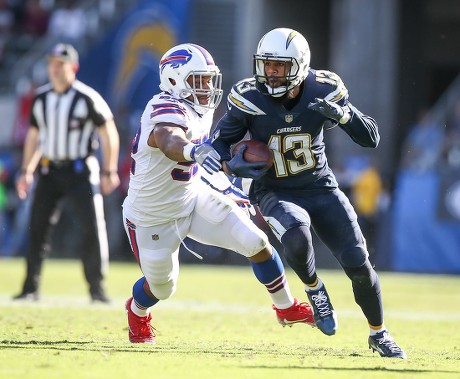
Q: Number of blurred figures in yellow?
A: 1